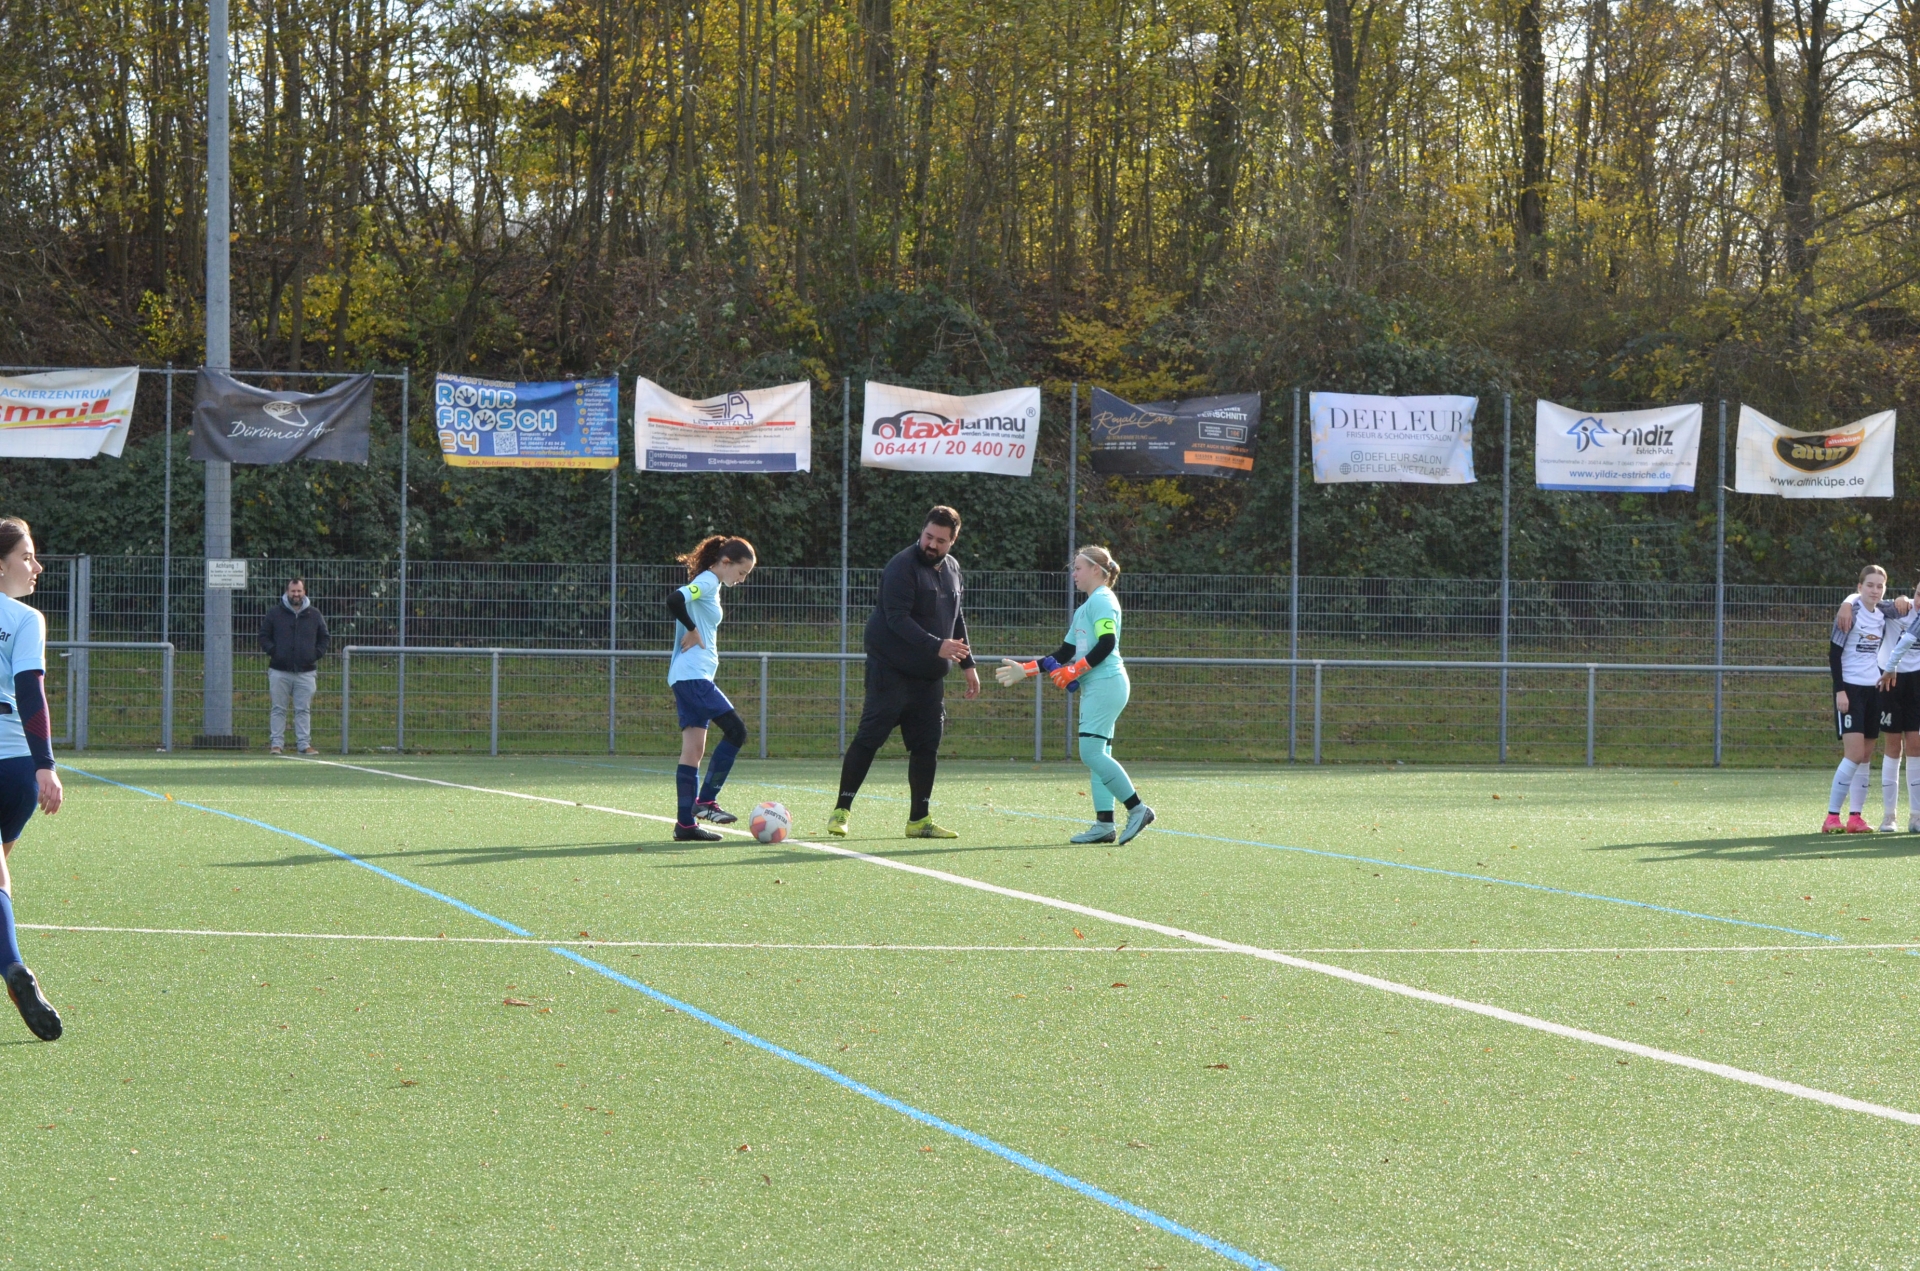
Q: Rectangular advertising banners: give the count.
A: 9